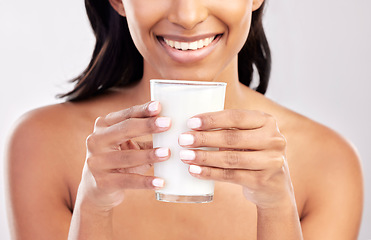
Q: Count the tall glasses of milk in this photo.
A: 1